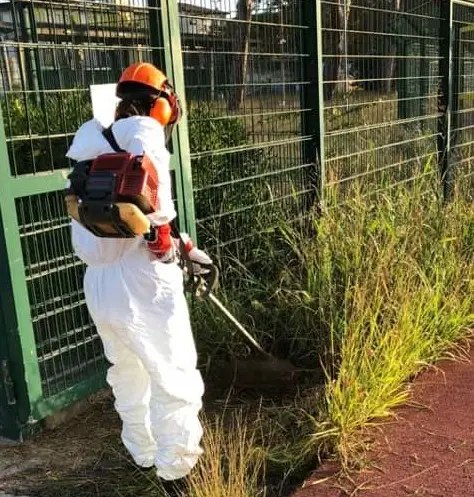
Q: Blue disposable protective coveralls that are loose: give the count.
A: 0